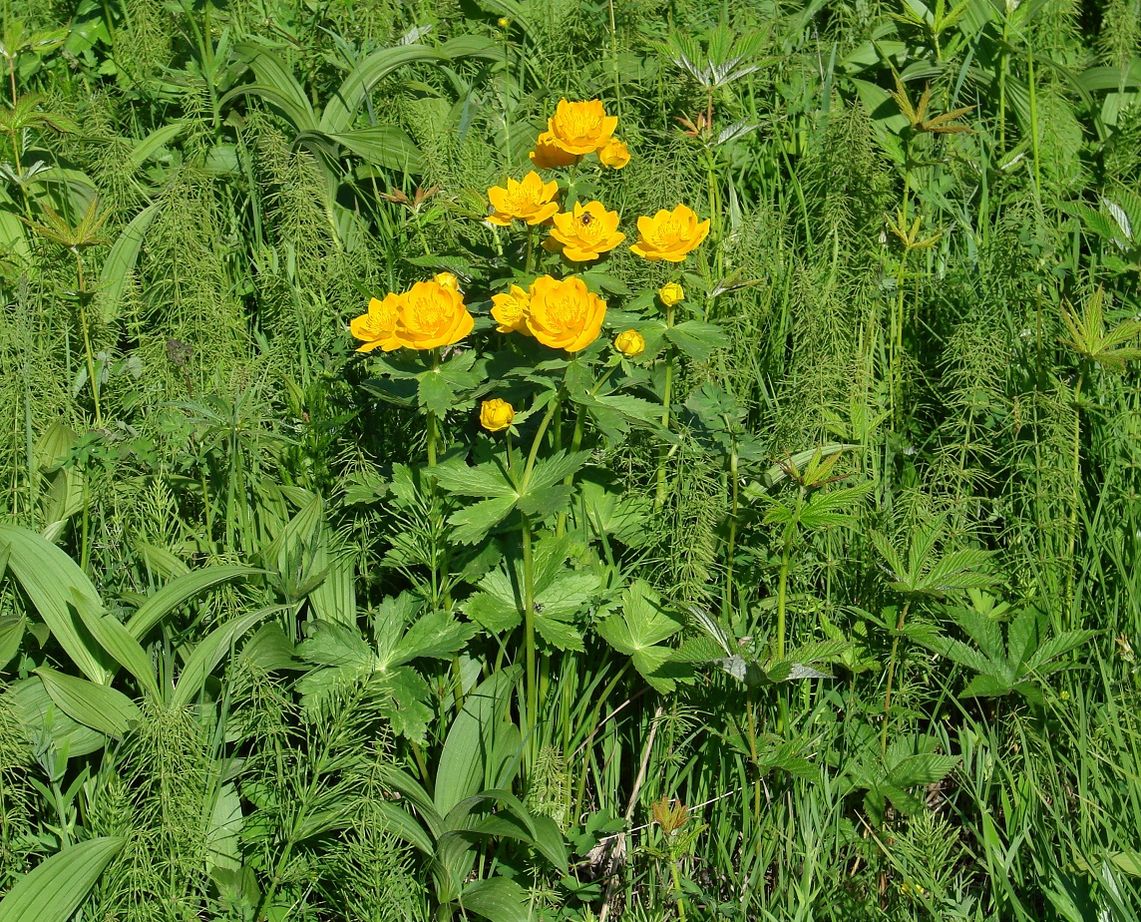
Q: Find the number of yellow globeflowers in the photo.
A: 14